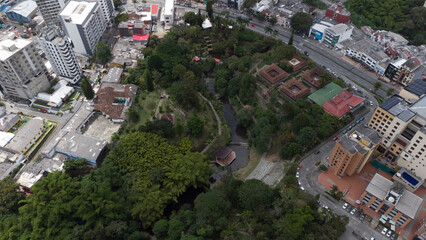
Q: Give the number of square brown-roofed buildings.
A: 4